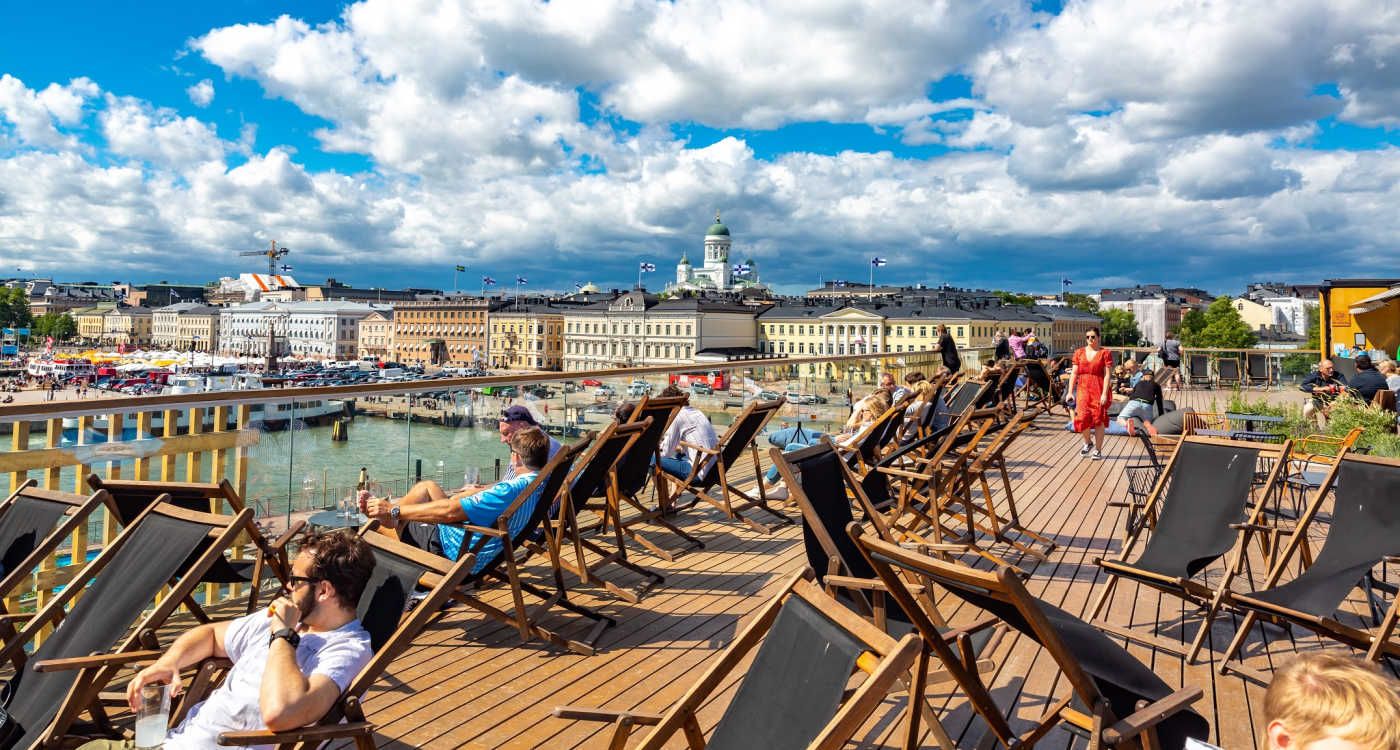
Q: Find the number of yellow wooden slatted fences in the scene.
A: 1